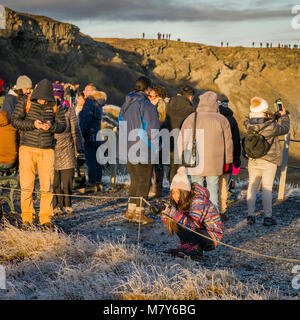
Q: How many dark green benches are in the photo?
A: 1